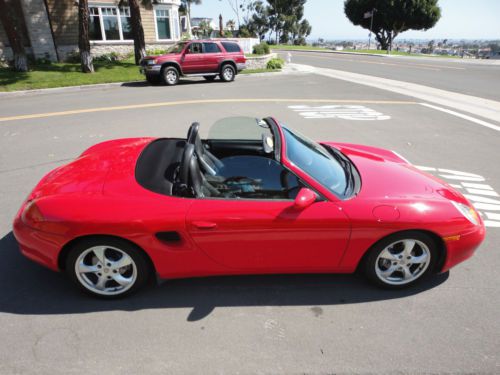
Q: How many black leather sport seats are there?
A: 2